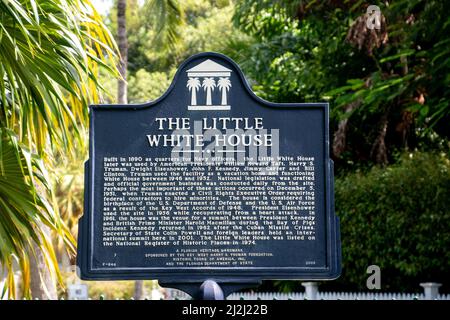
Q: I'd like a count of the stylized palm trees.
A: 3